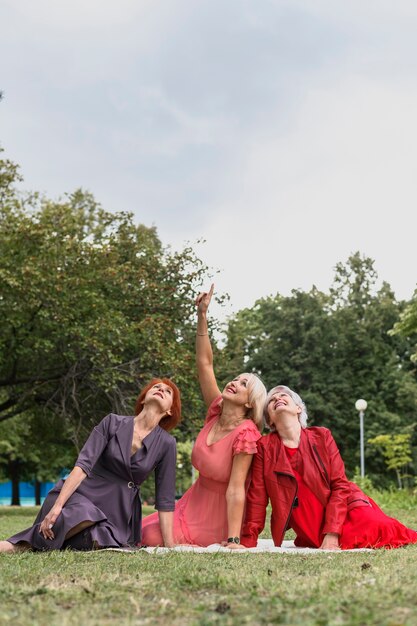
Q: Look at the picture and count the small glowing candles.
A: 0